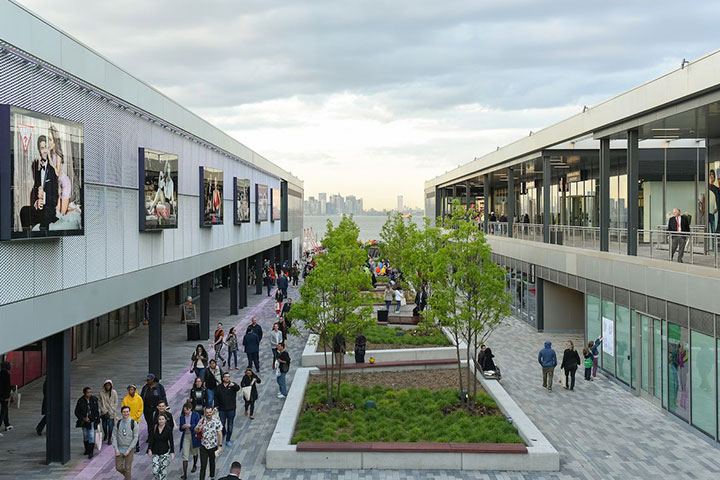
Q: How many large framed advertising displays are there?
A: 6